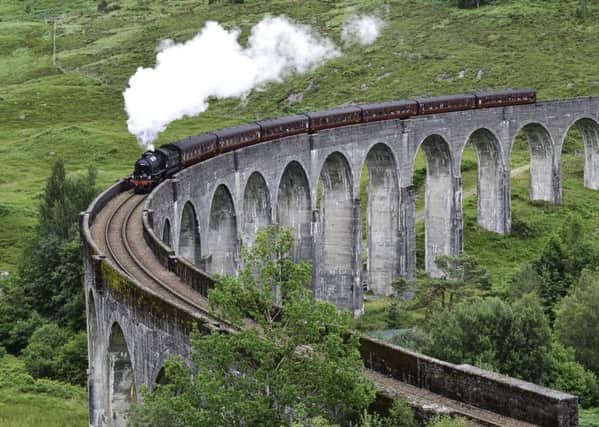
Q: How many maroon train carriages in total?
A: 7